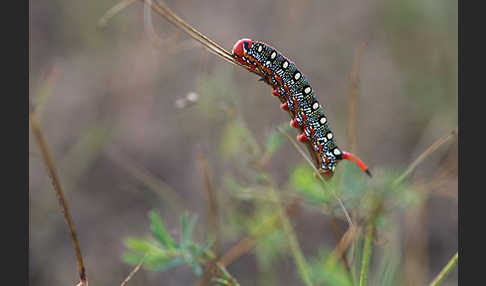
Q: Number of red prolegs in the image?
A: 4